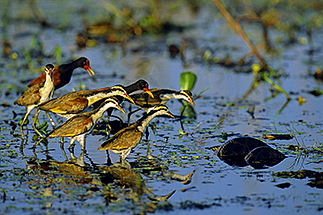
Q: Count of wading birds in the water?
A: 7